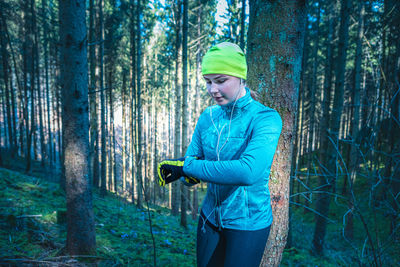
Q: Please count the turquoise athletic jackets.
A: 1